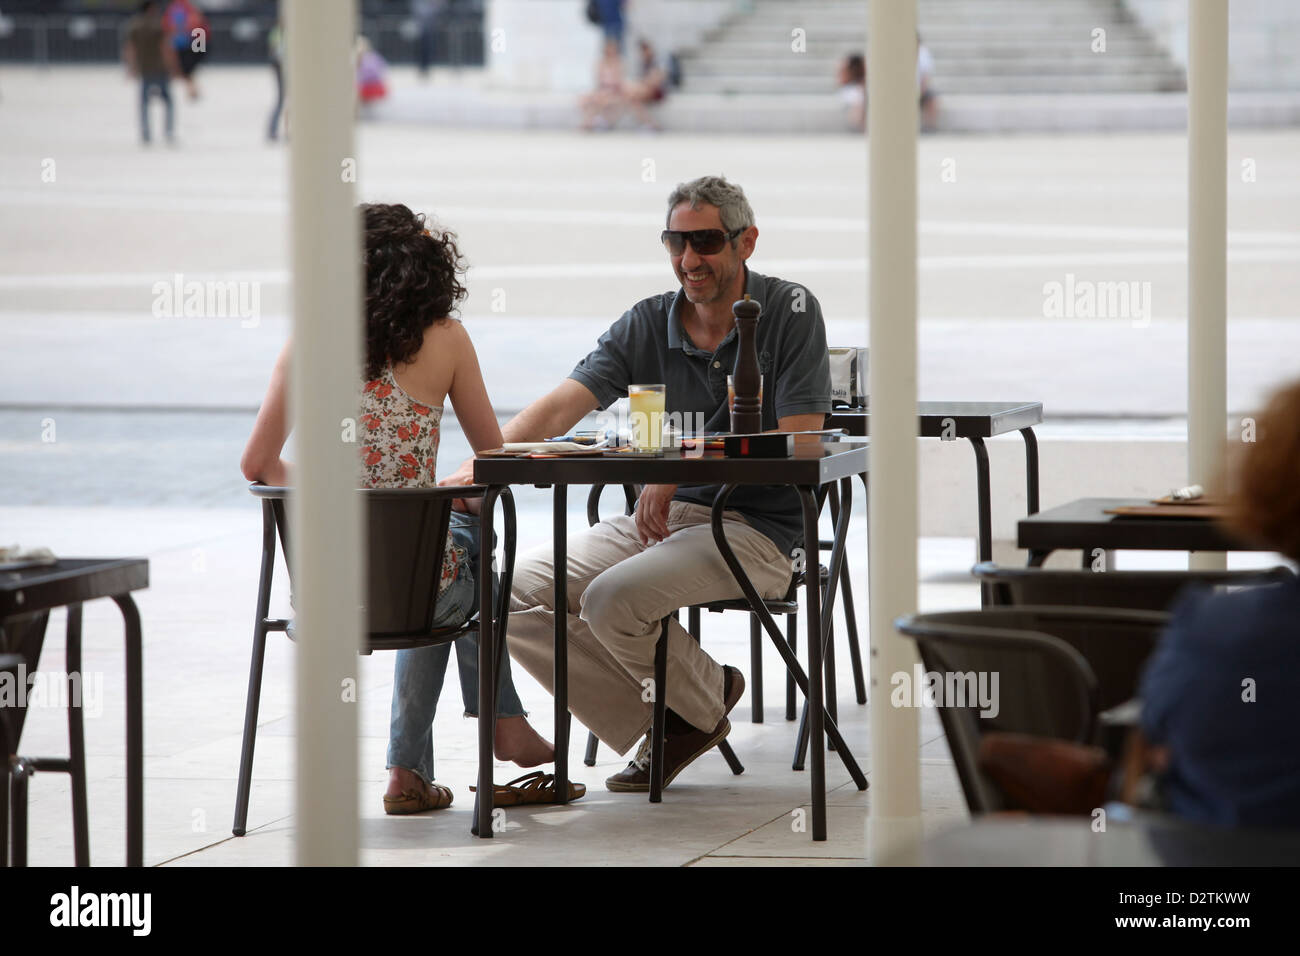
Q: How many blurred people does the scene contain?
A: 11